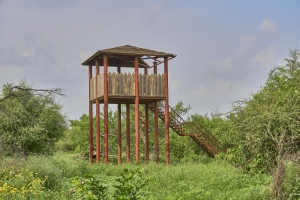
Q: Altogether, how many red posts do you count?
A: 9